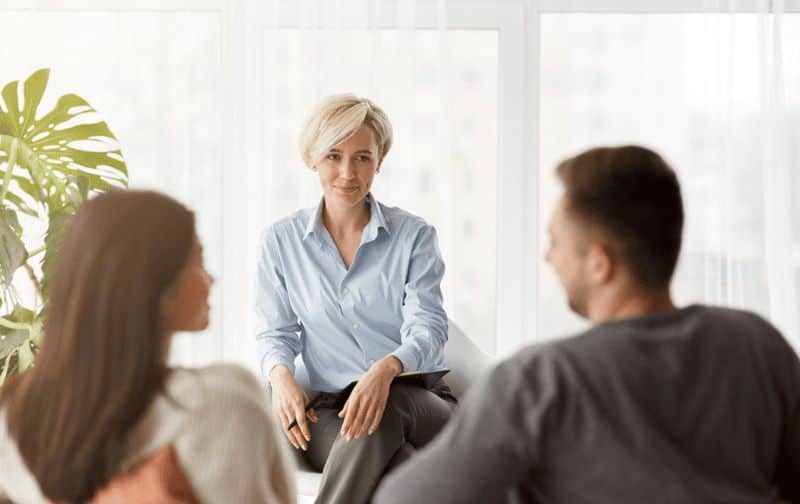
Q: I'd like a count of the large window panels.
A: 3